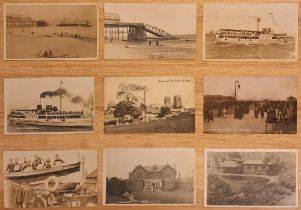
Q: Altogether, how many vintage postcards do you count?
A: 9